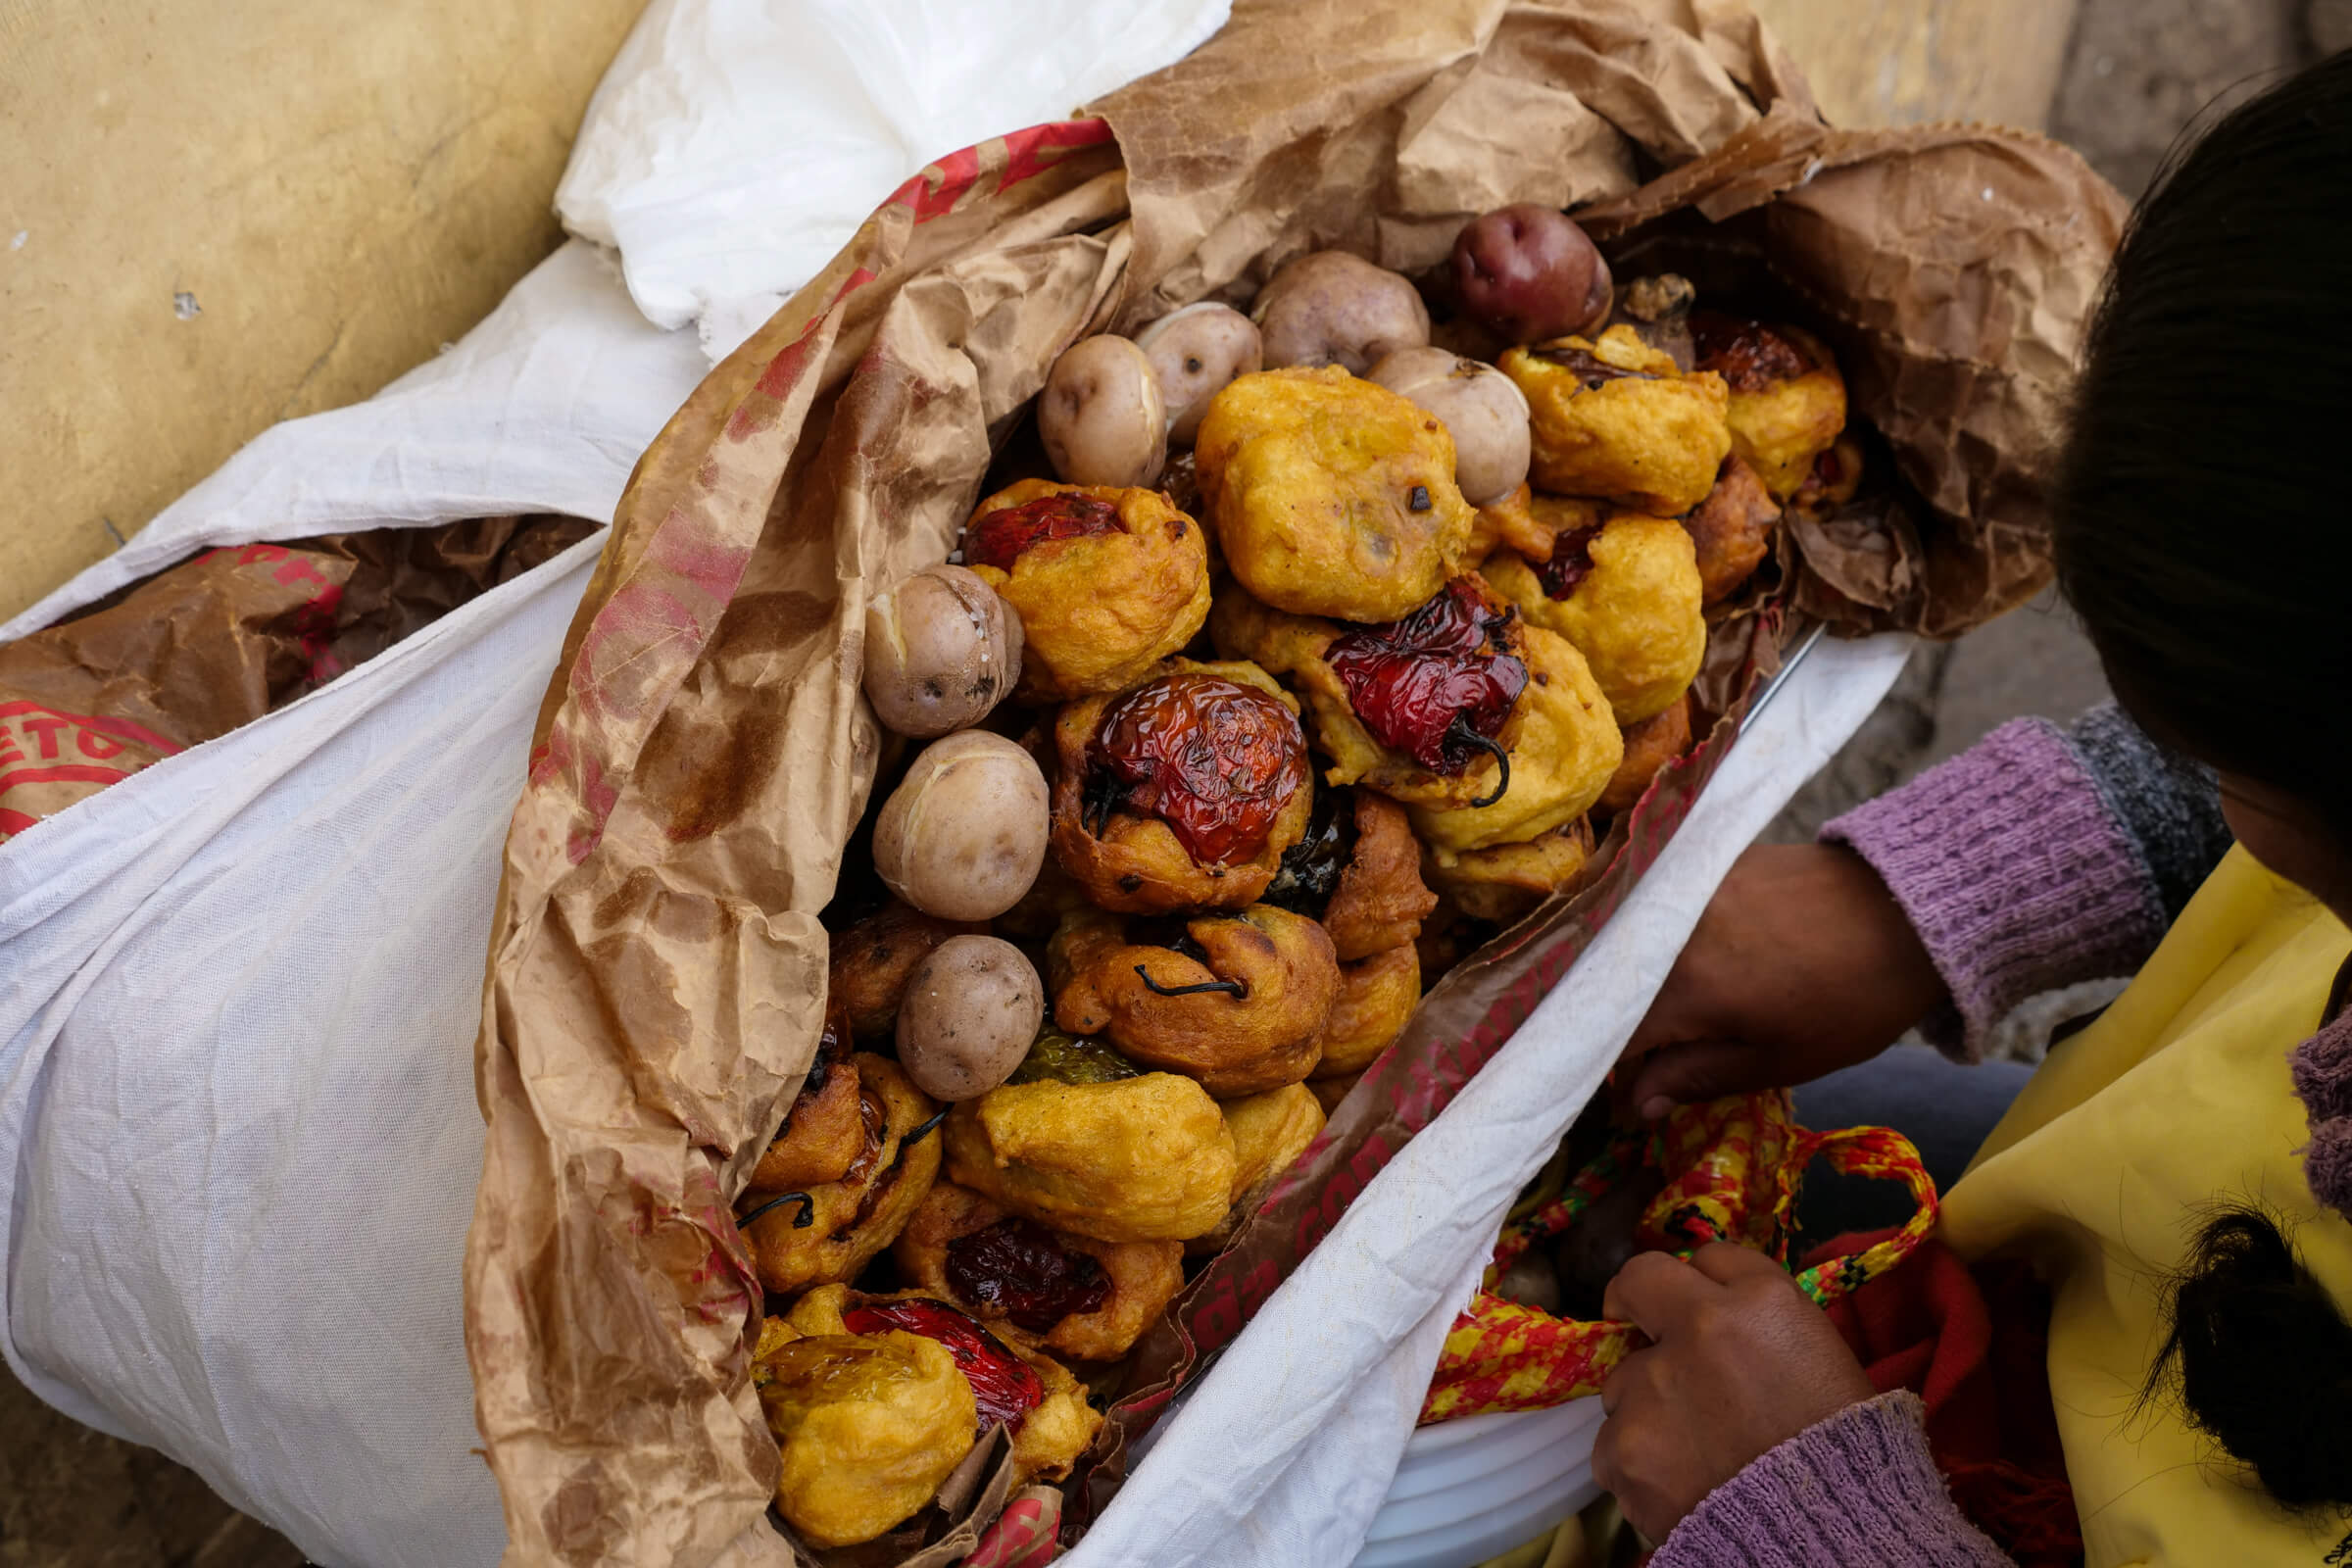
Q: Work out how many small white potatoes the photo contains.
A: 7